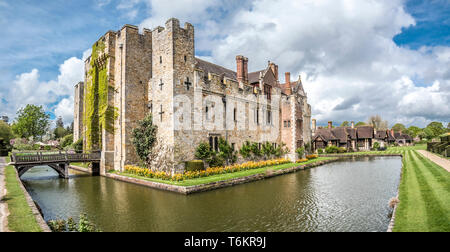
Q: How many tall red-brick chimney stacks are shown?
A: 3